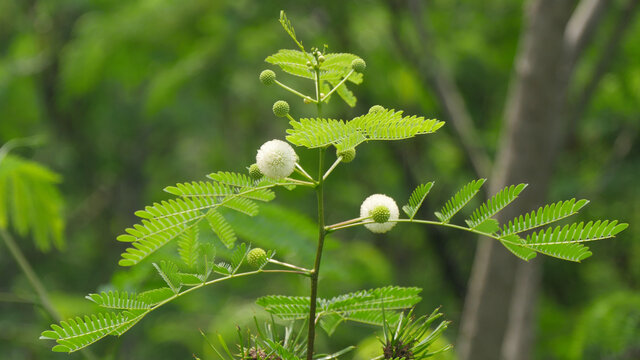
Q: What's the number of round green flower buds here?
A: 8